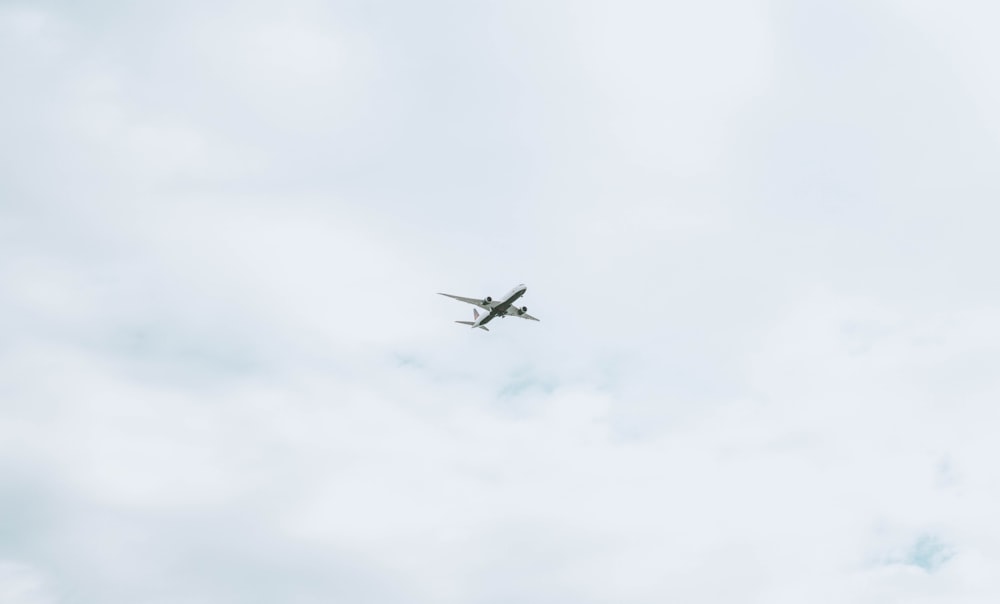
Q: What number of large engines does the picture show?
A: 2